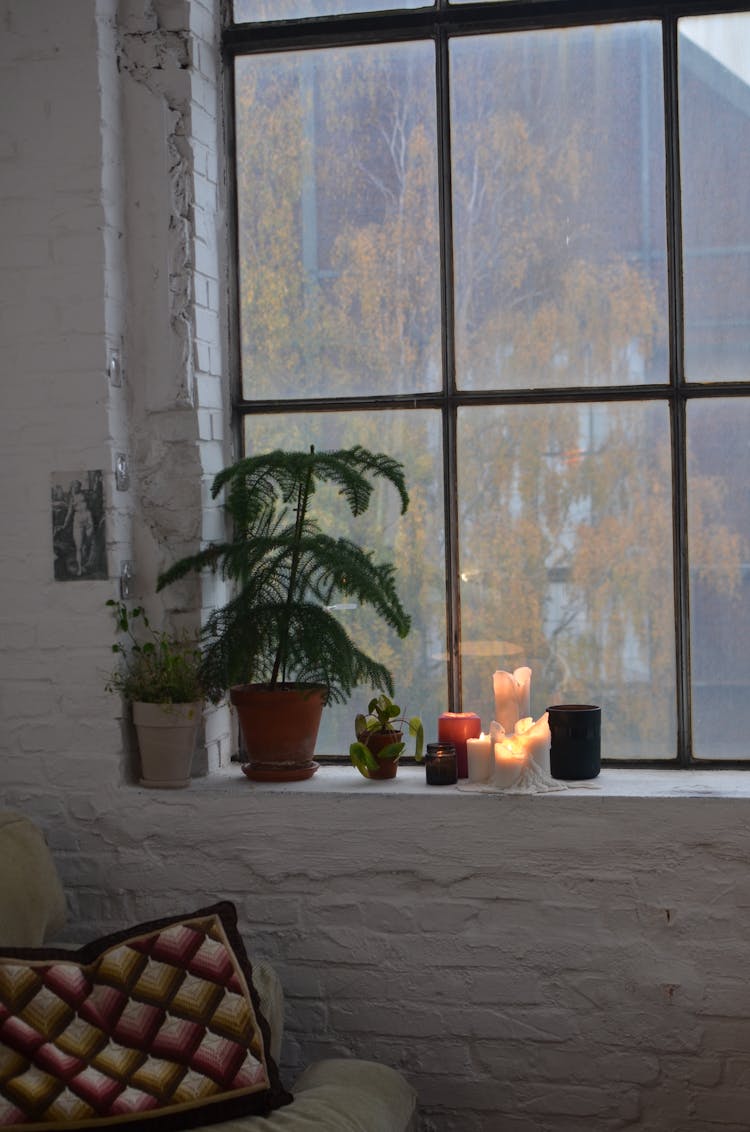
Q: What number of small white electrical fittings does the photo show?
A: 3